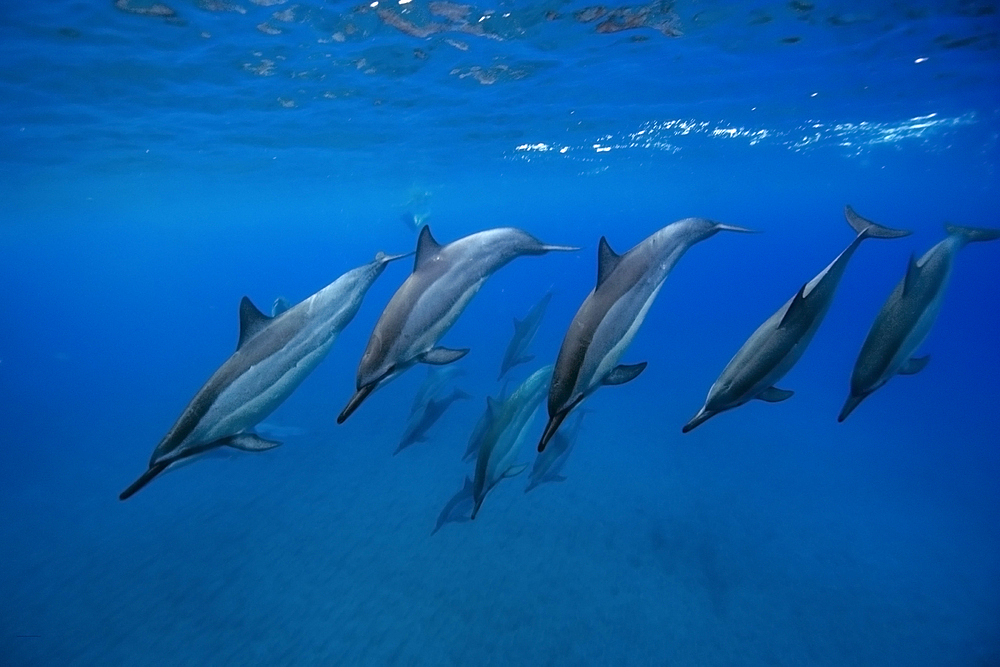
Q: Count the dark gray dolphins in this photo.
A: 5